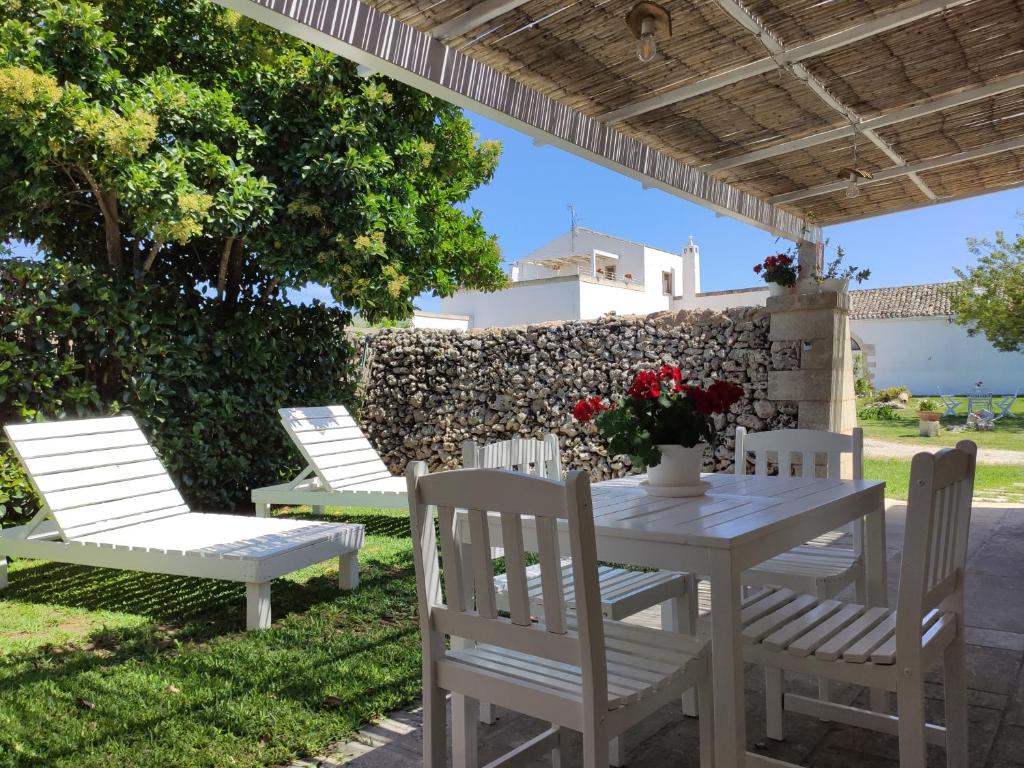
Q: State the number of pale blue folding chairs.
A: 2